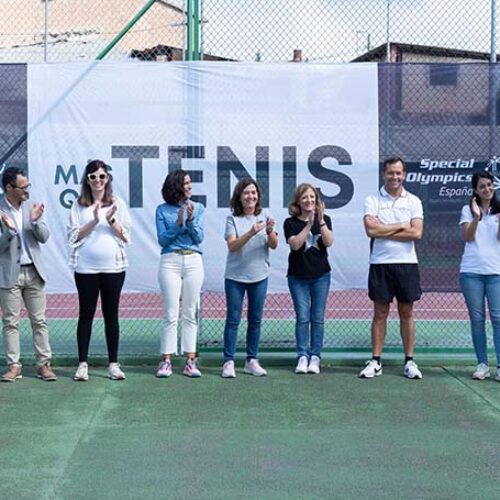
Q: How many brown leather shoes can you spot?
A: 2